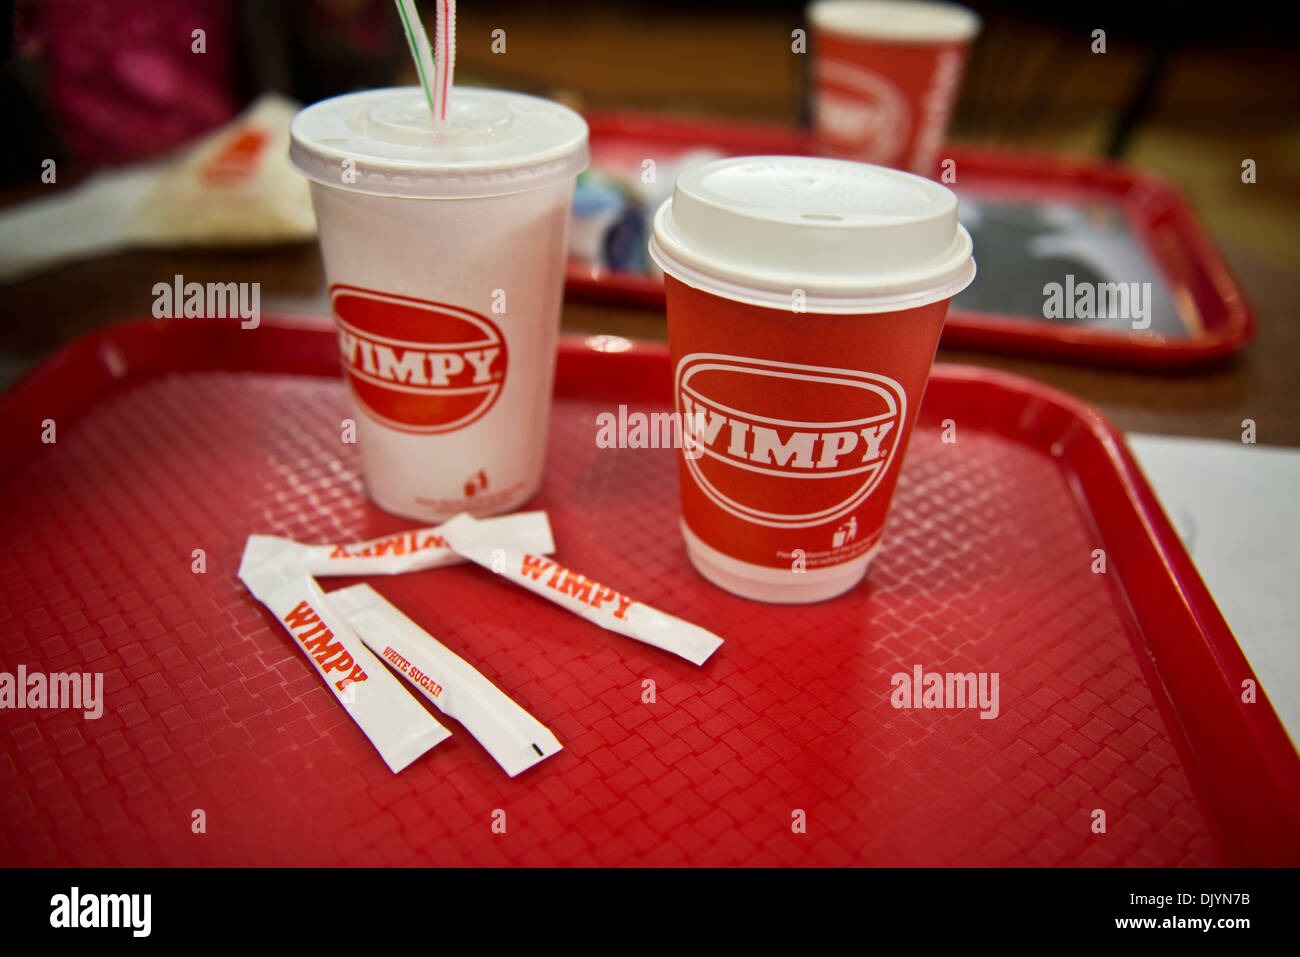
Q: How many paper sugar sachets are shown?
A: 4